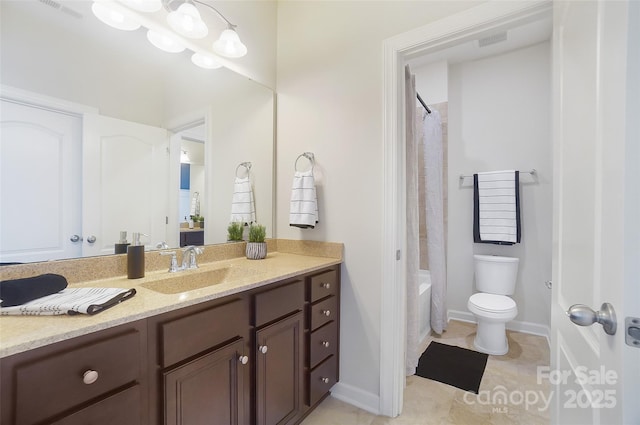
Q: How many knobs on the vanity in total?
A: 7